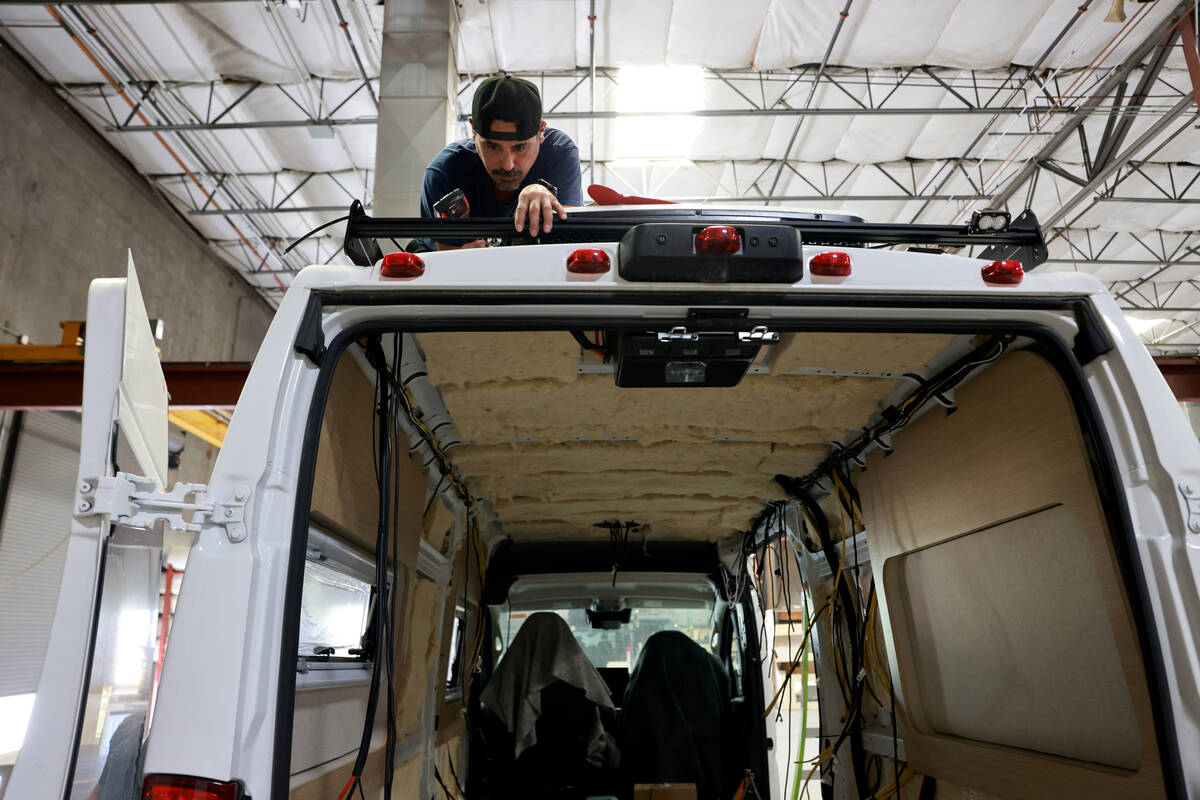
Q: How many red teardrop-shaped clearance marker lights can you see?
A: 5